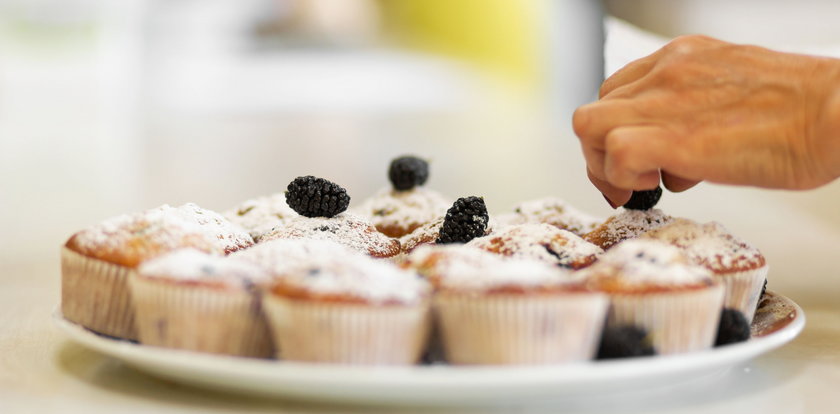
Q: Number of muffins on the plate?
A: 13